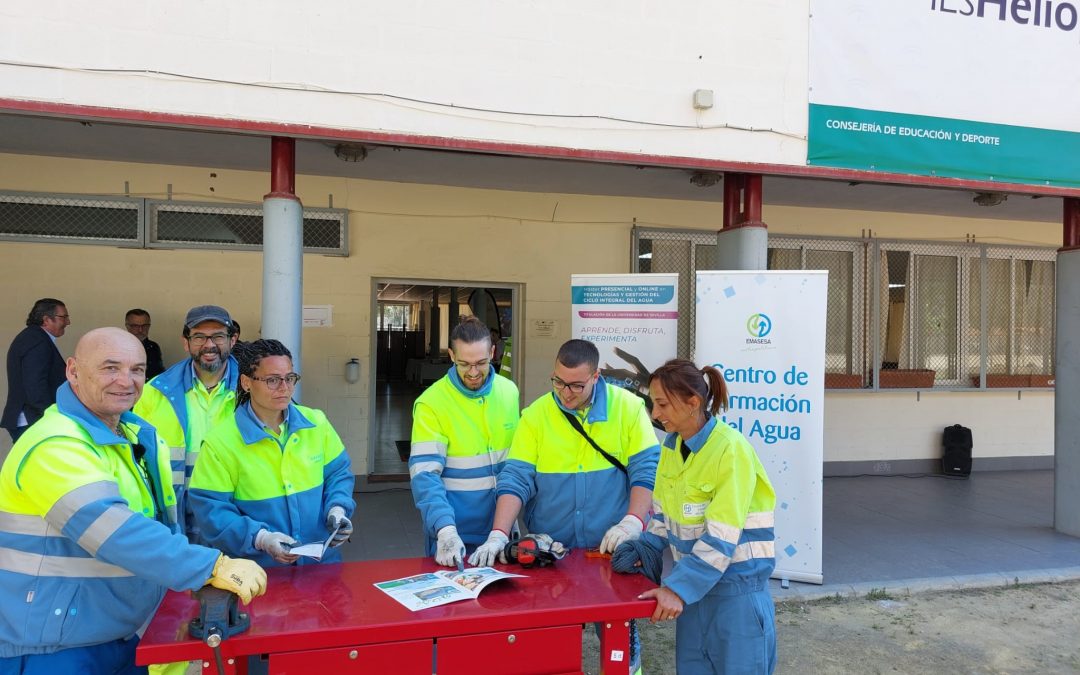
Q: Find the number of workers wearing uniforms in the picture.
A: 6